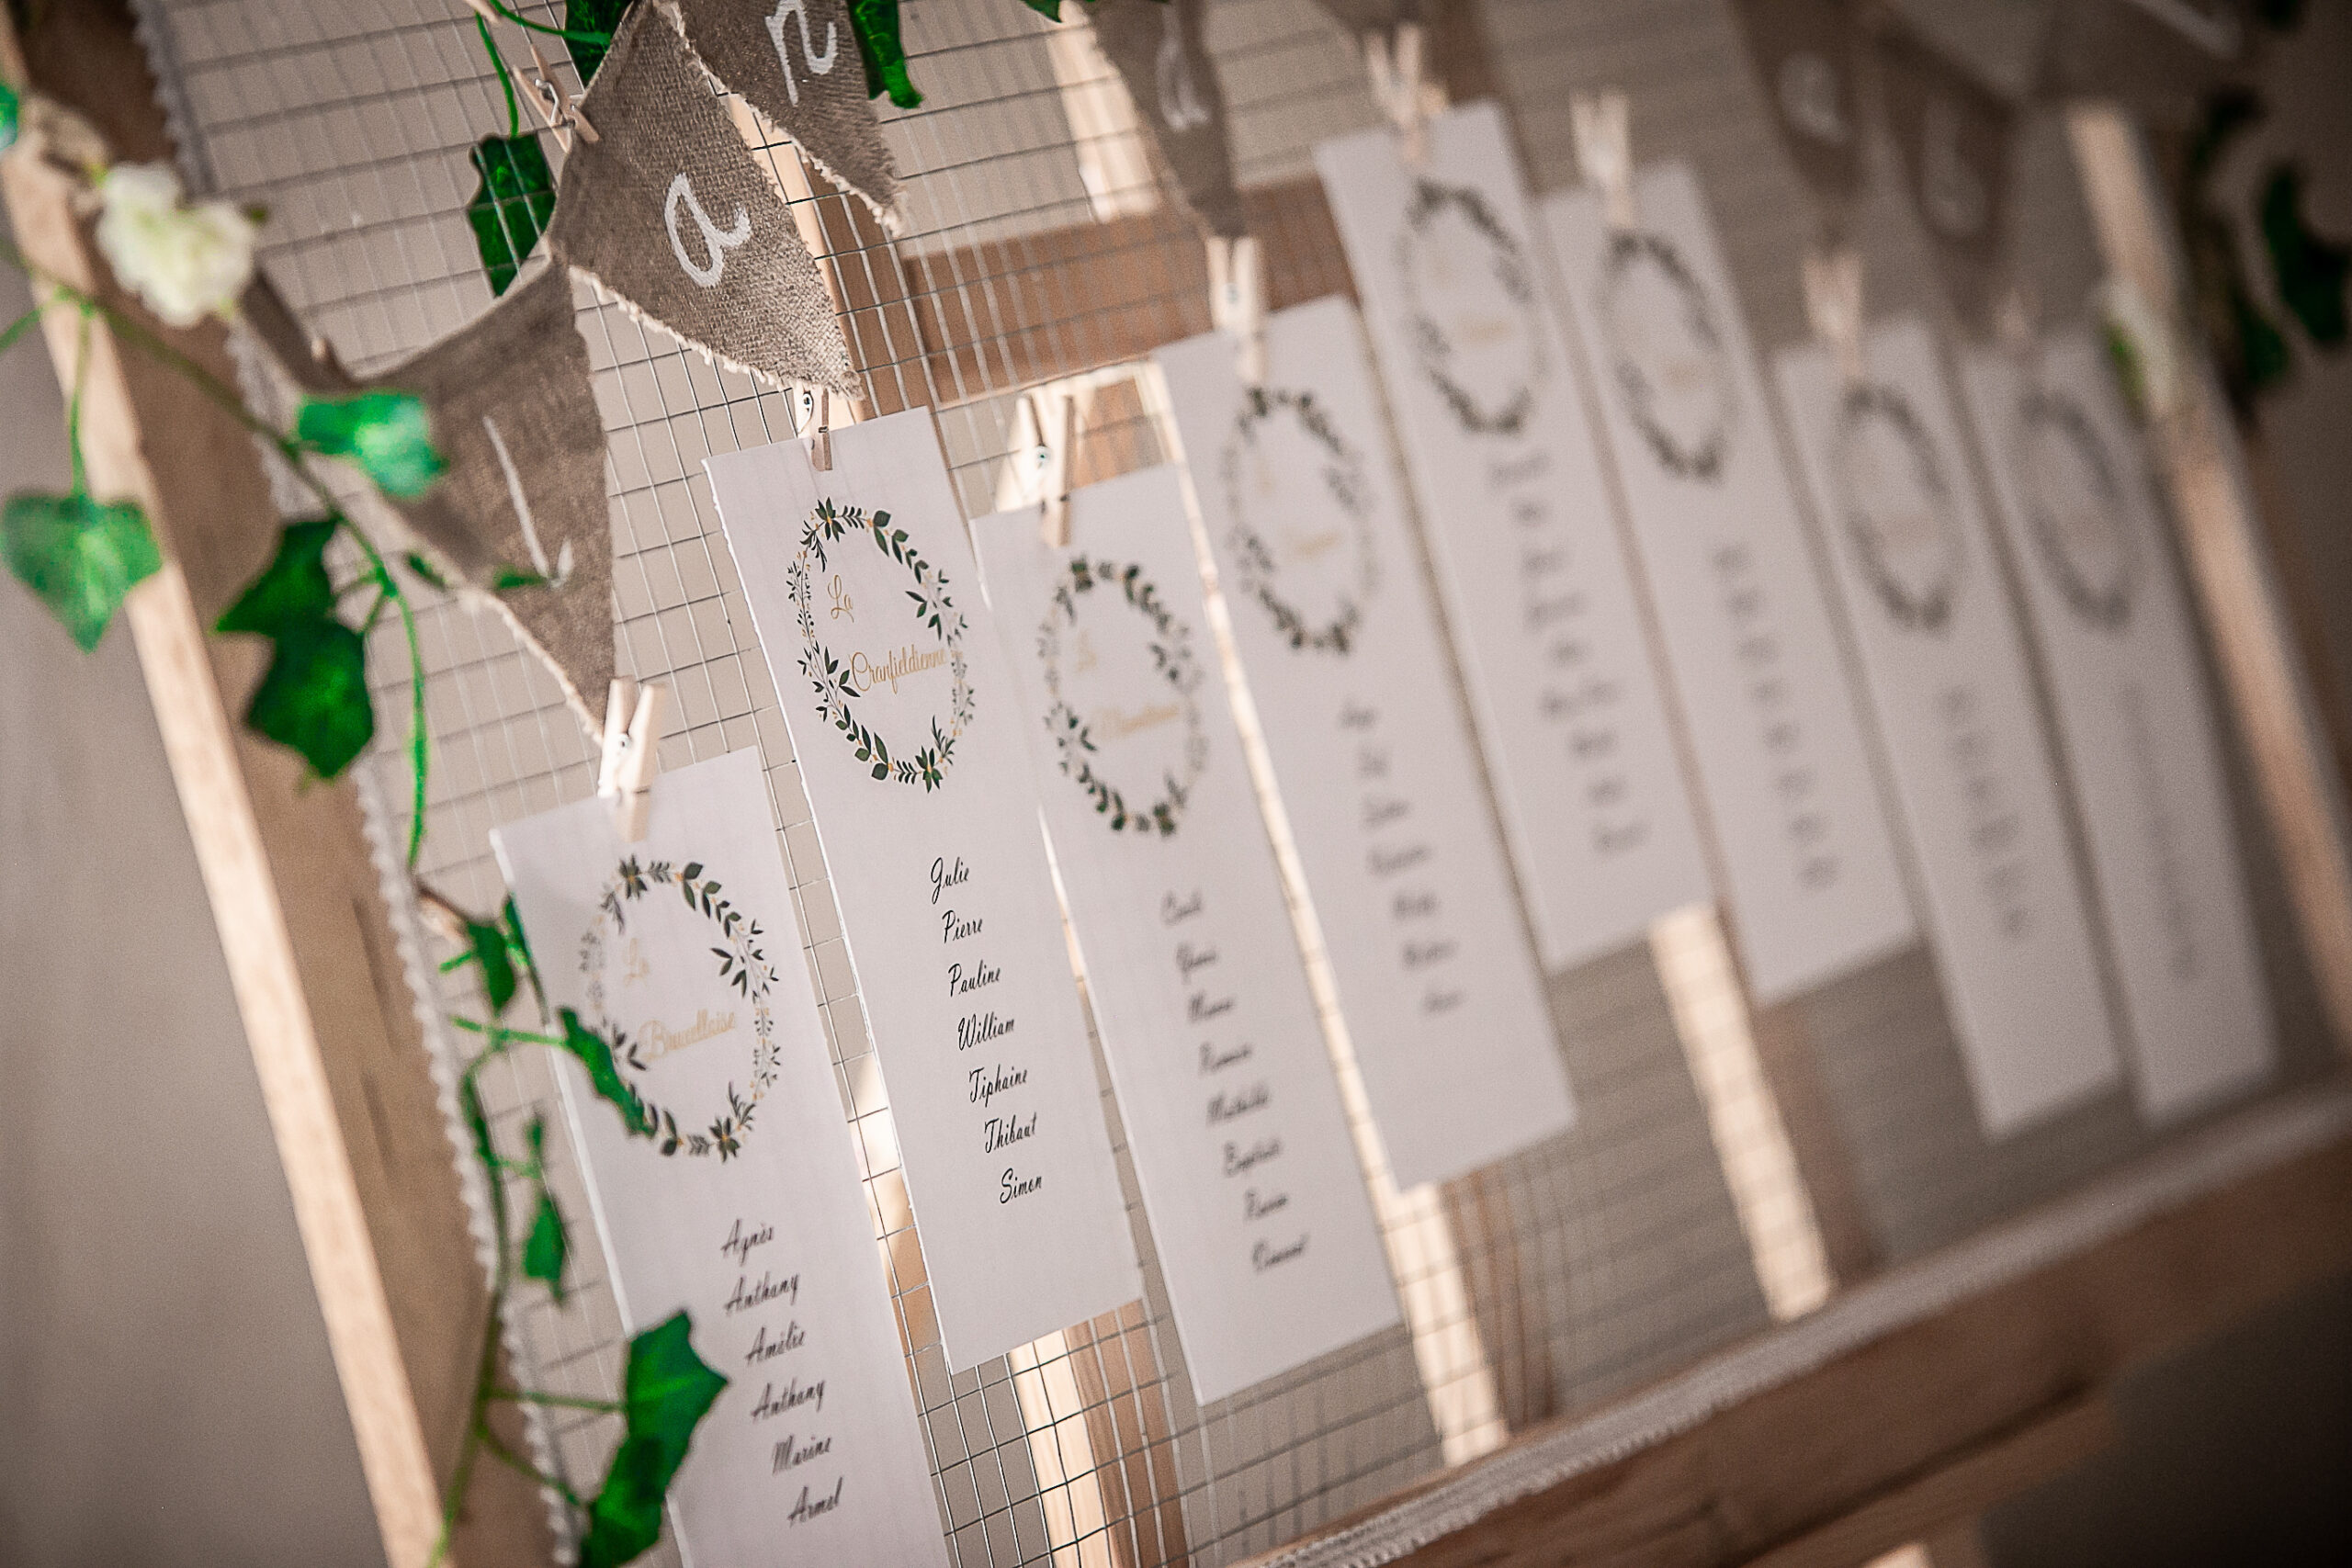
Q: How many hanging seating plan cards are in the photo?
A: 8